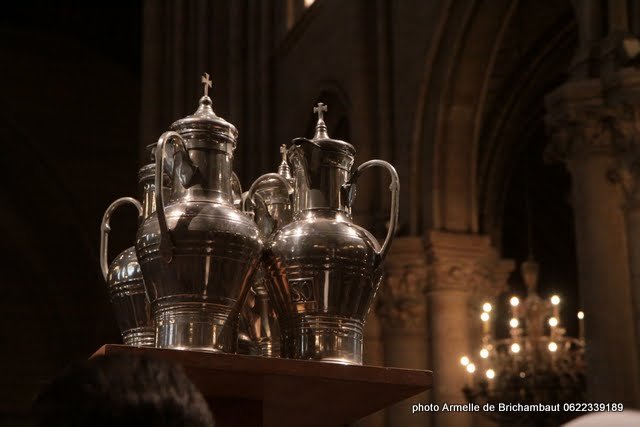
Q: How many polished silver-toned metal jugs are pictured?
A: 4